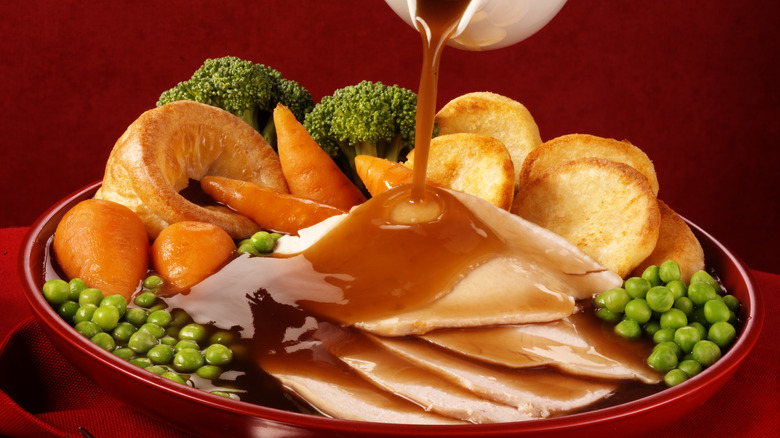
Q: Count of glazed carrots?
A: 5